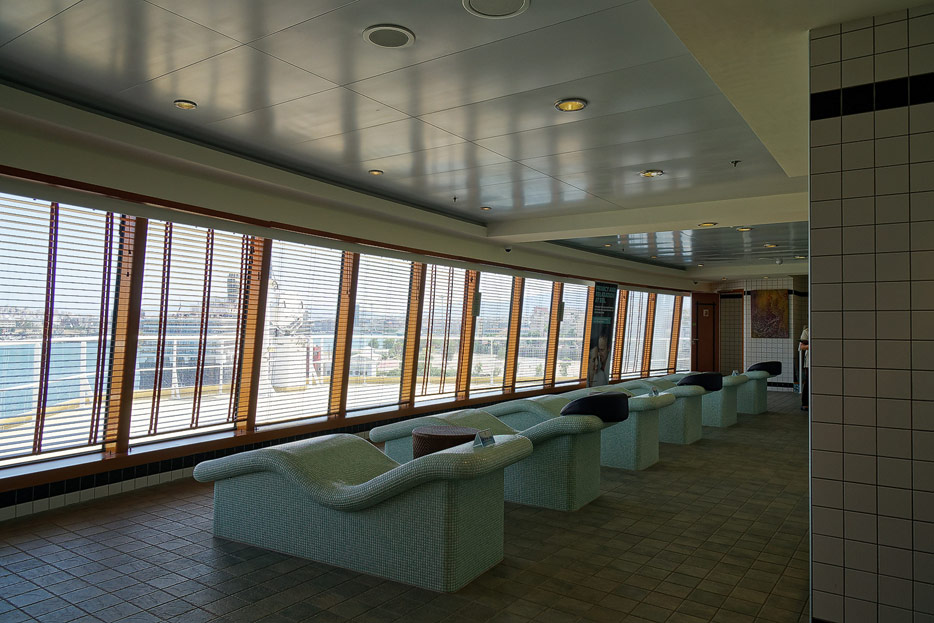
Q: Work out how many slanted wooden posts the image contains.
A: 11